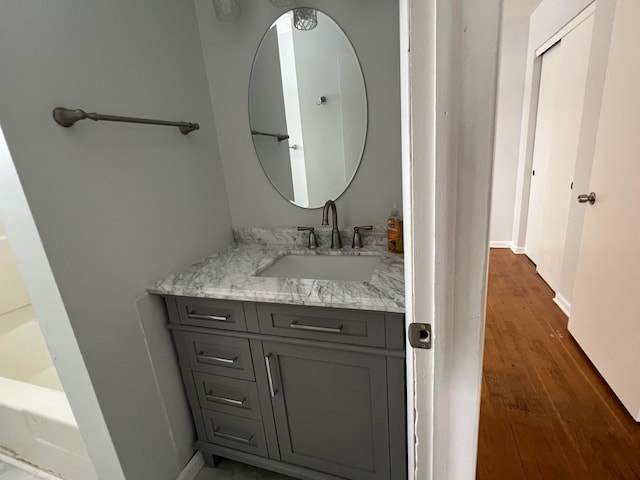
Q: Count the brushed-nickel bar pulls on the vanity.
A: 6